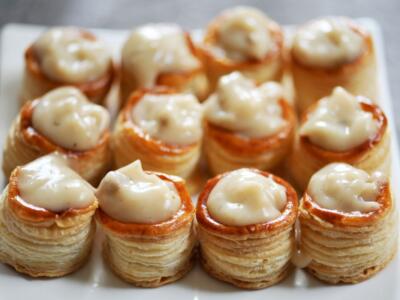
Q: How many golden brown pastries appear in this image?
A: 12